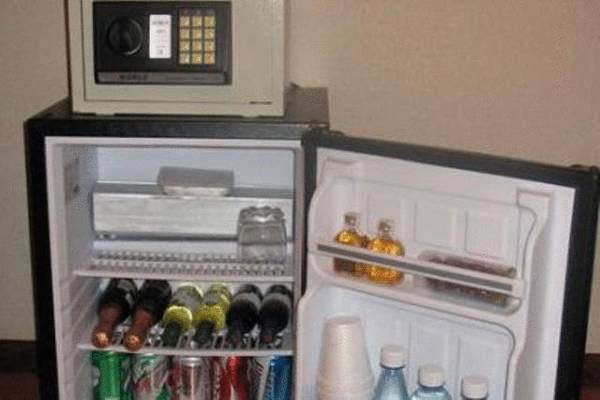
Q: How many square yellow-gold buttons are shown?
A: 12